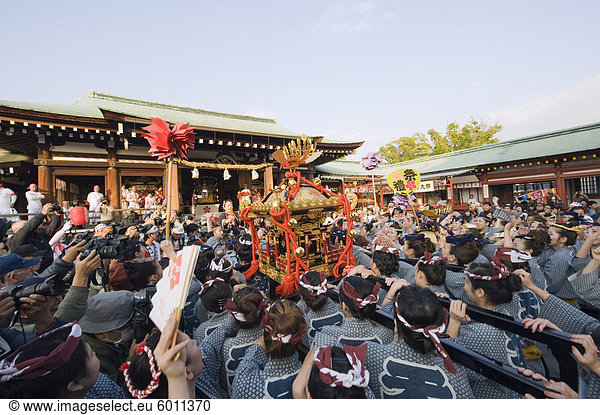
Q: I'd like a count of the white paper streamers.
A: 3